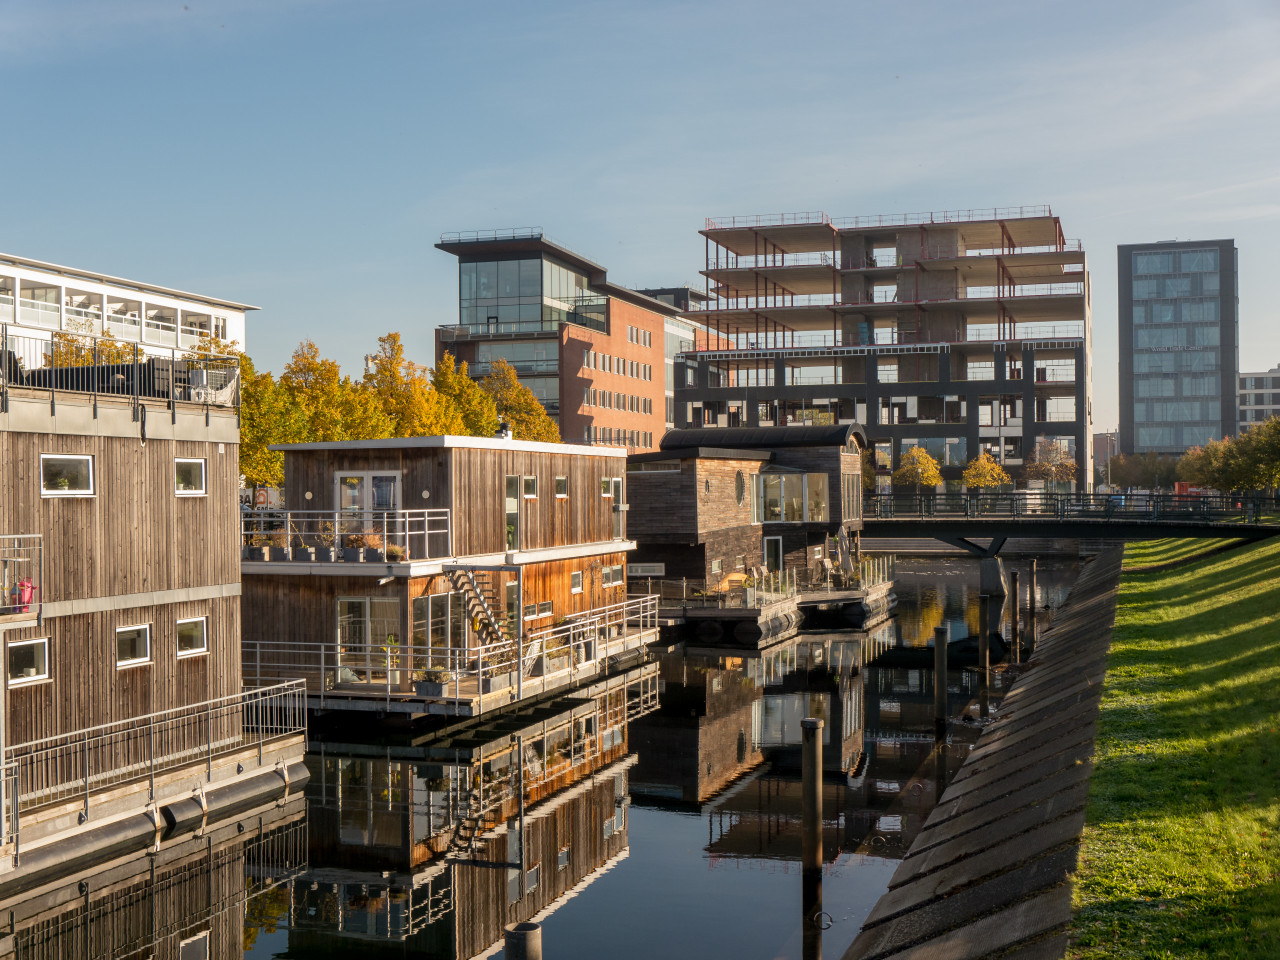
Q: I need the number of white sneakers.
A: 0